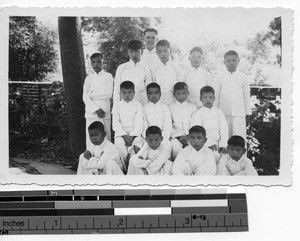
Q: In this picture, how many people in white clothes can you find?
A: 14